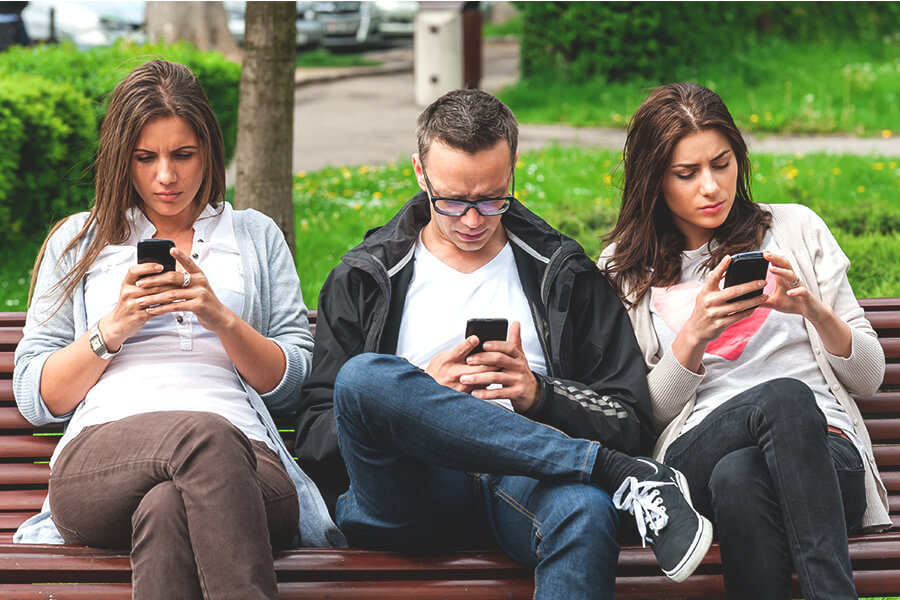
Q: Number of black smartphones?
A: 3